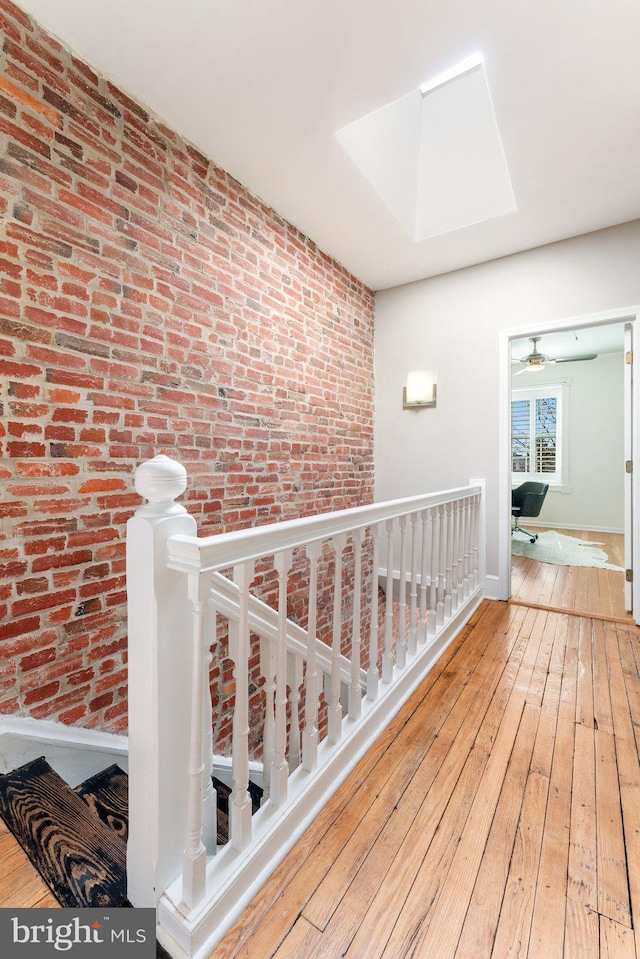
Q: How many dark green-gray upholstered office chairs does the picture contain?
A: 1